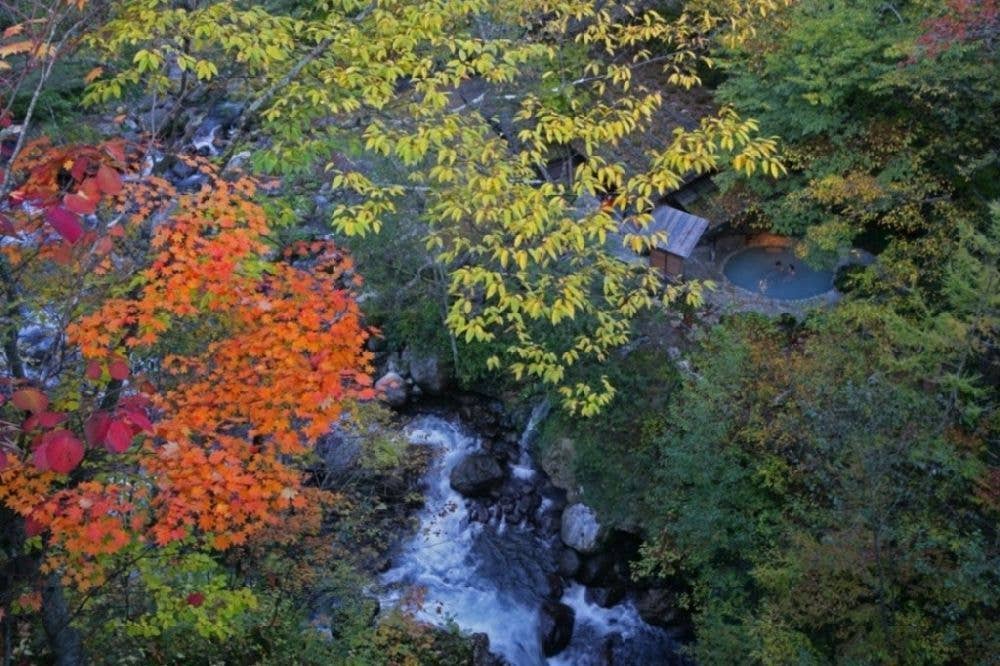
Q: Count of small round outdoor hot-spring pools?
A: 1